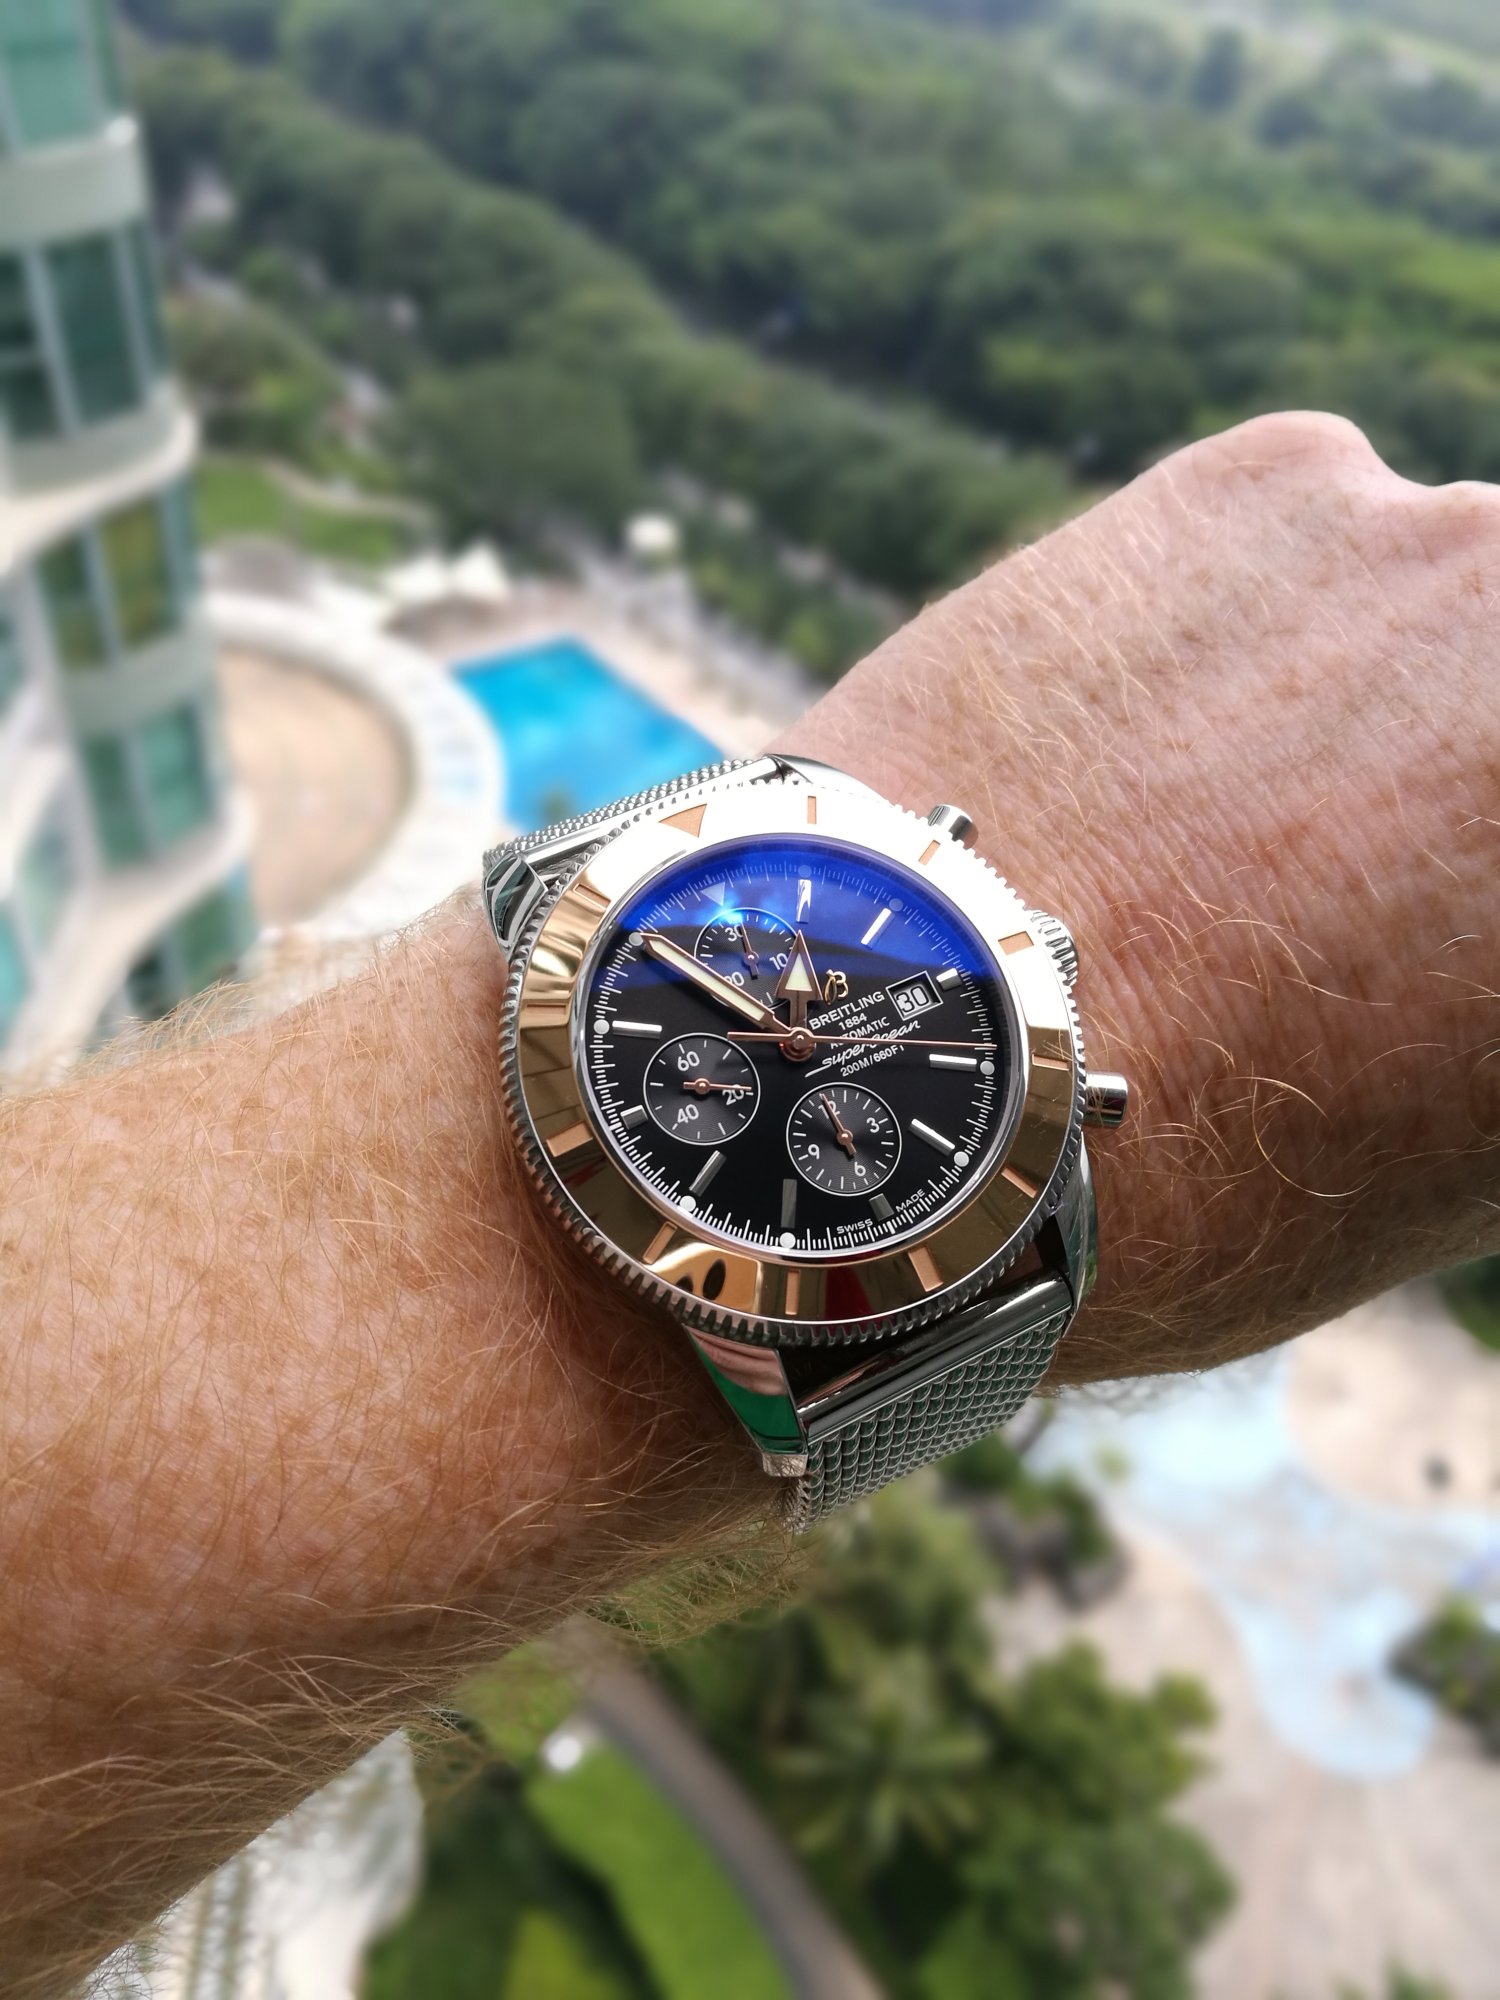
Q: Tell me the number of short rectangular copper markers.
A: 11